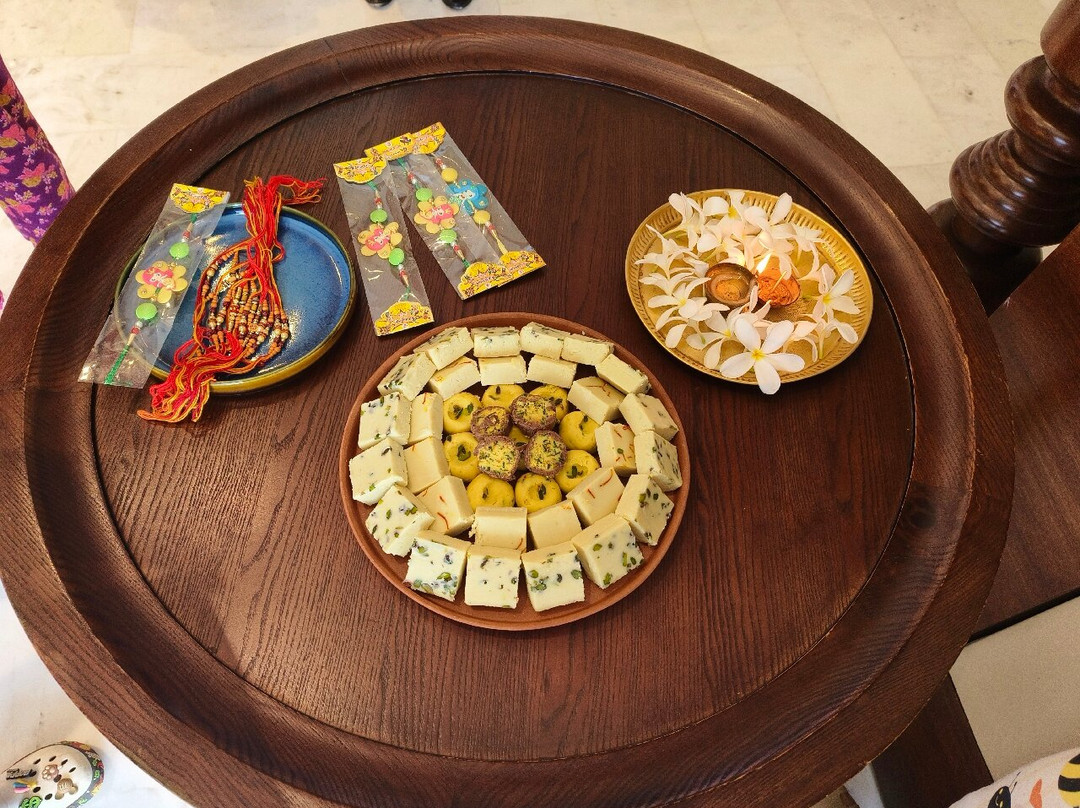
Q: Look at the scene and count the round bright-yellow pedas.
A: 9